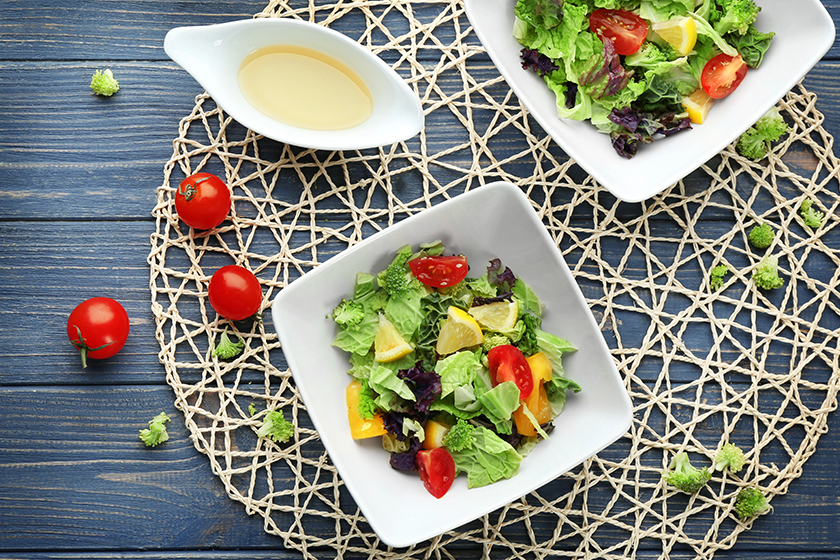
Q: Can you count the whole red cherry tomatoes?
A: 3